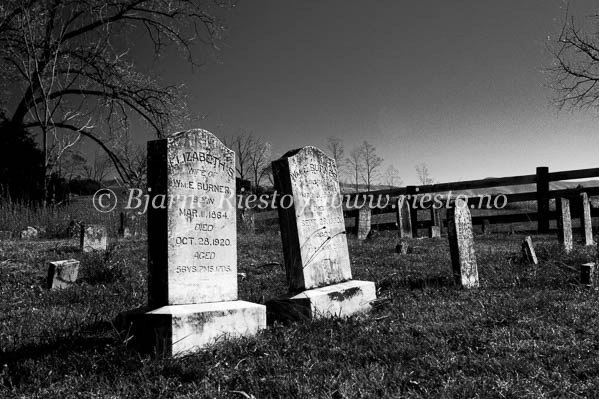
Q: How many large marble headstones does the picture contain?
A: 2